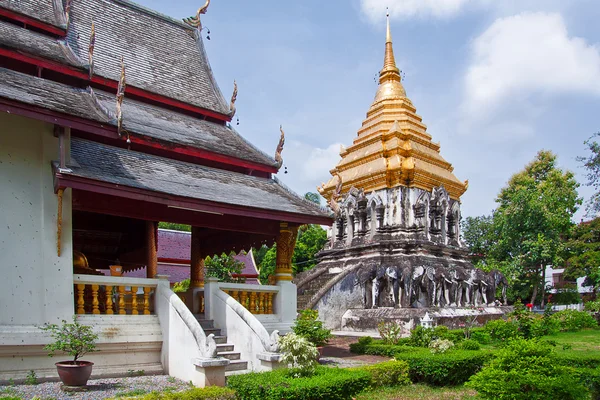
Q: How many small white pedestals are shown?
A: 2